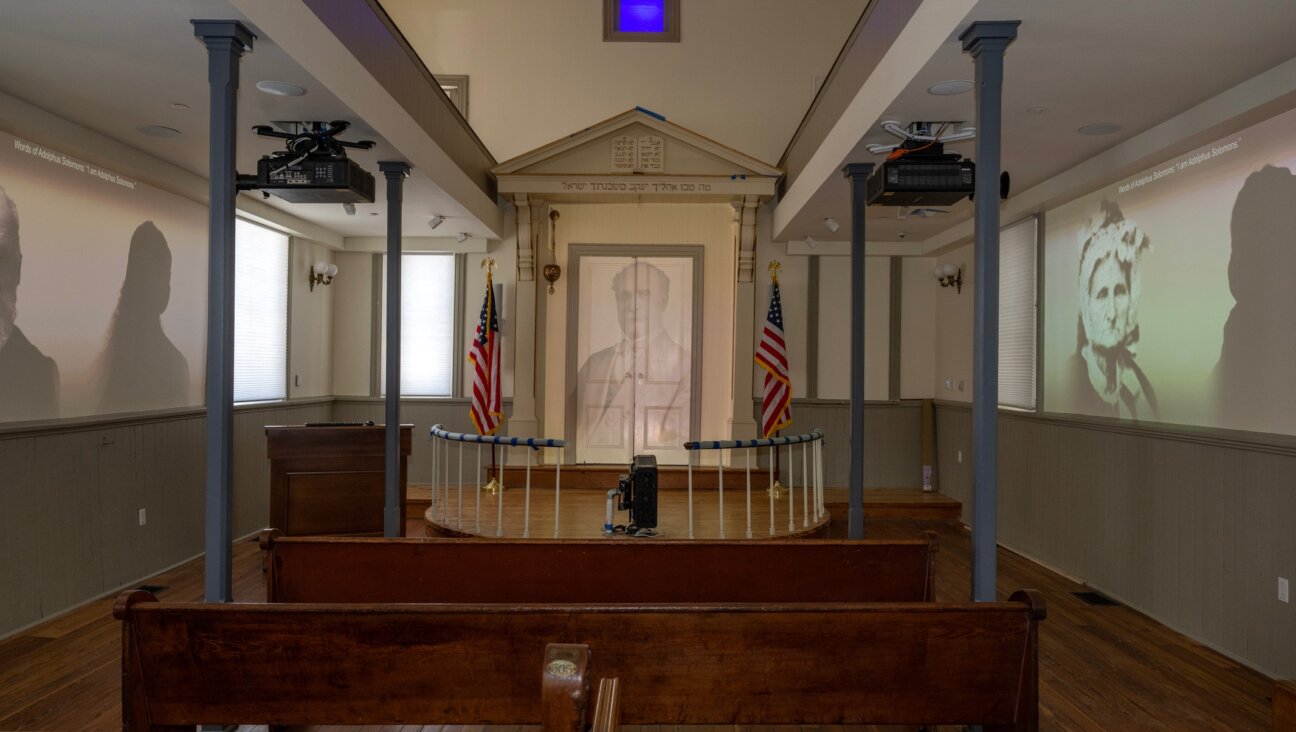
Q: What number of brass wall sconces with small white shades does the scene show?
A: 2